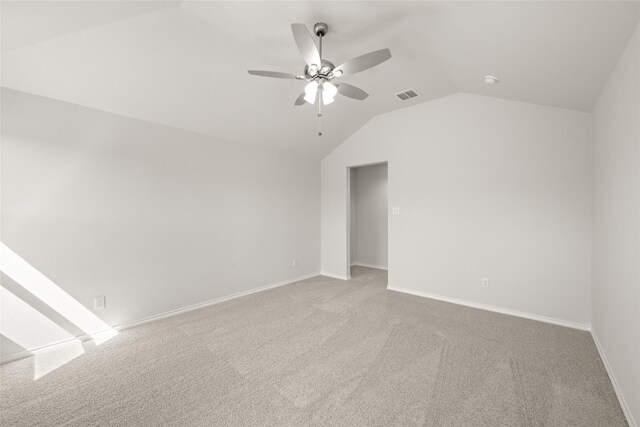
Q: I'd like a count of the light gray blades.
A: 5